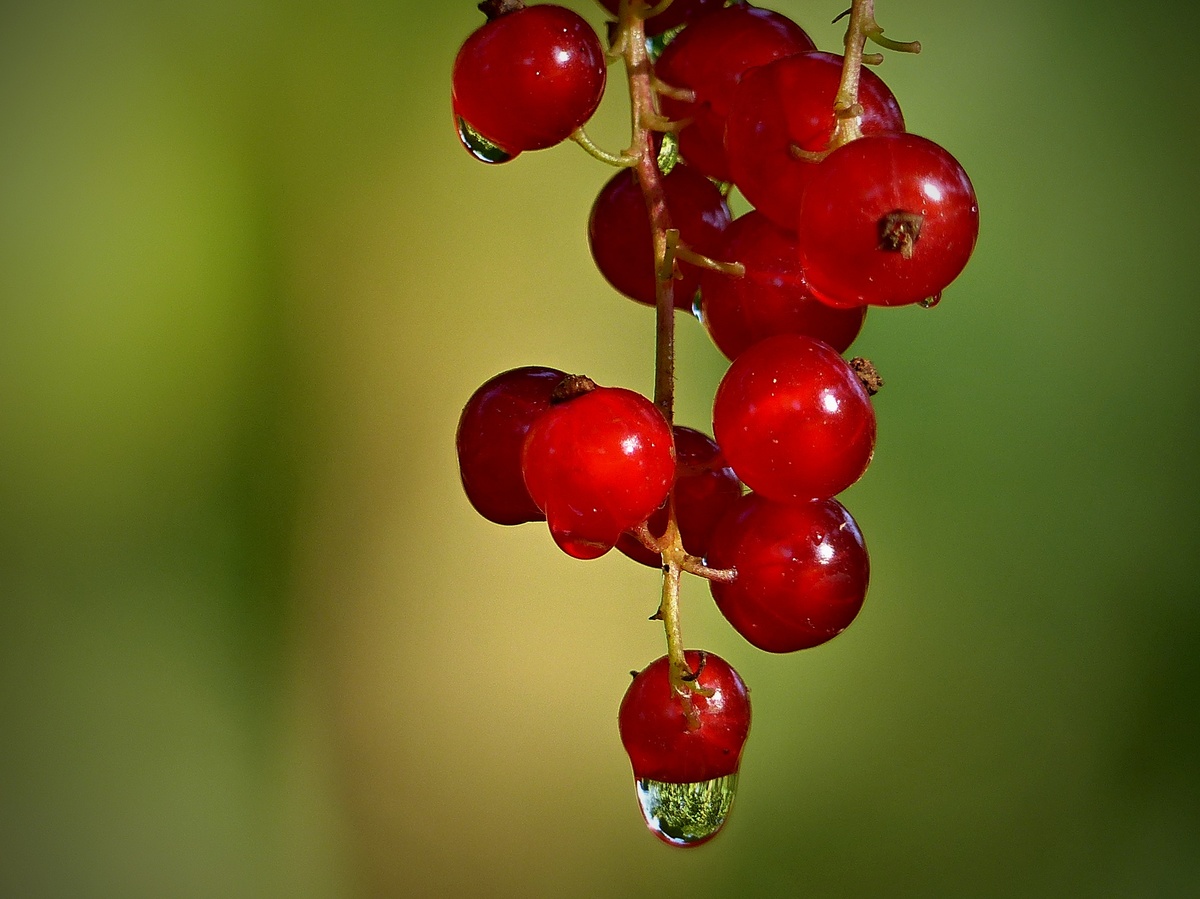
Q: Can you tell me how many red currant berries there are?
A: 13